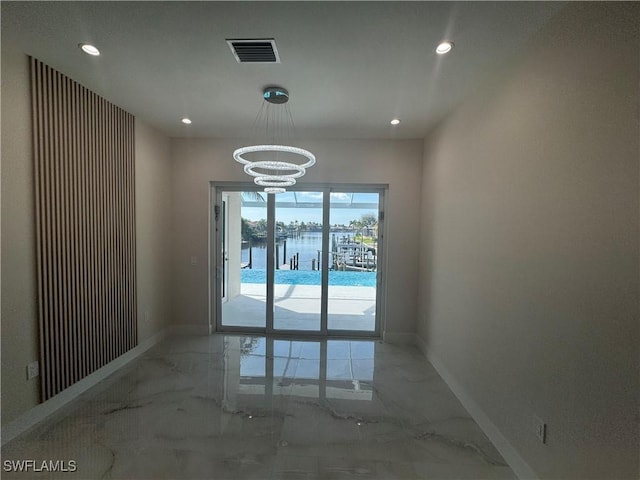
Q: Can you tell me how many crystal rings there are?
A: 4